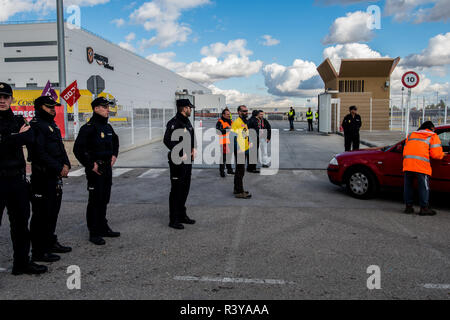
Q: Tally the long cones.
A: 0